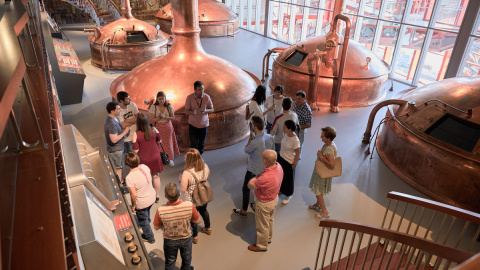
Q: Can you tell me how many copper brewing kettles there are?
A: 5